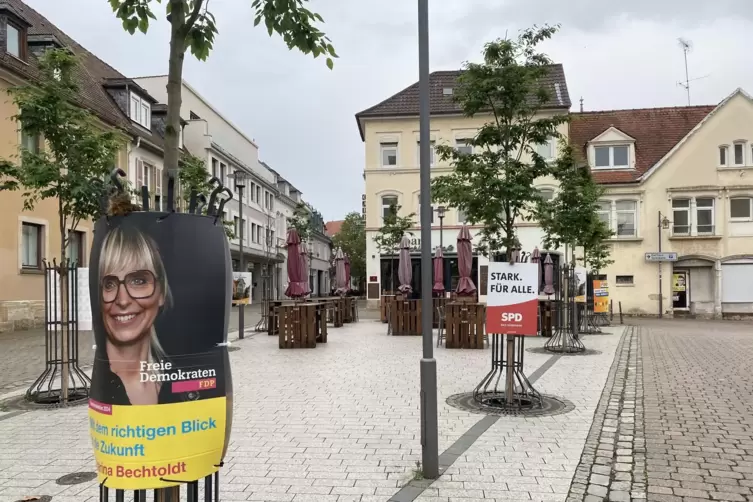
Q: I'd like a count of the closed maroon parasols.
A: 10